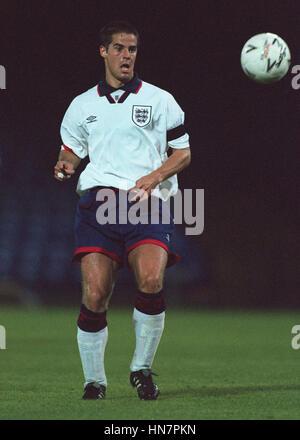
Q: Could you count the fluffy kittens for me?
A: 0